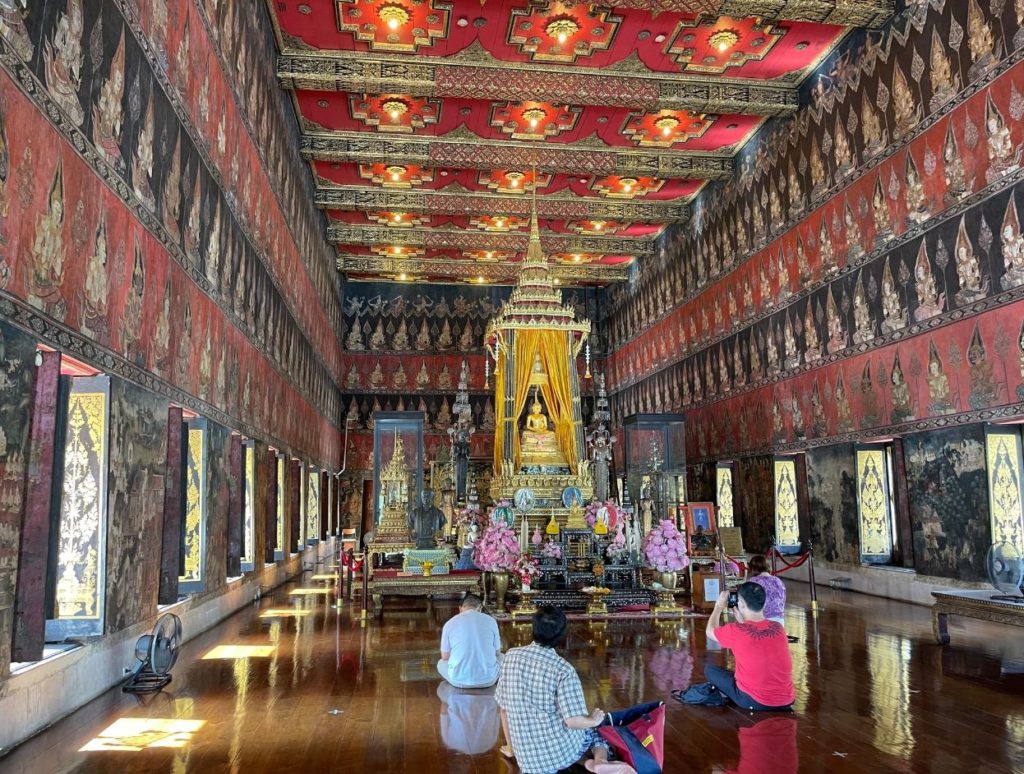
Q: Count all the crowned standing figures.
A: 2